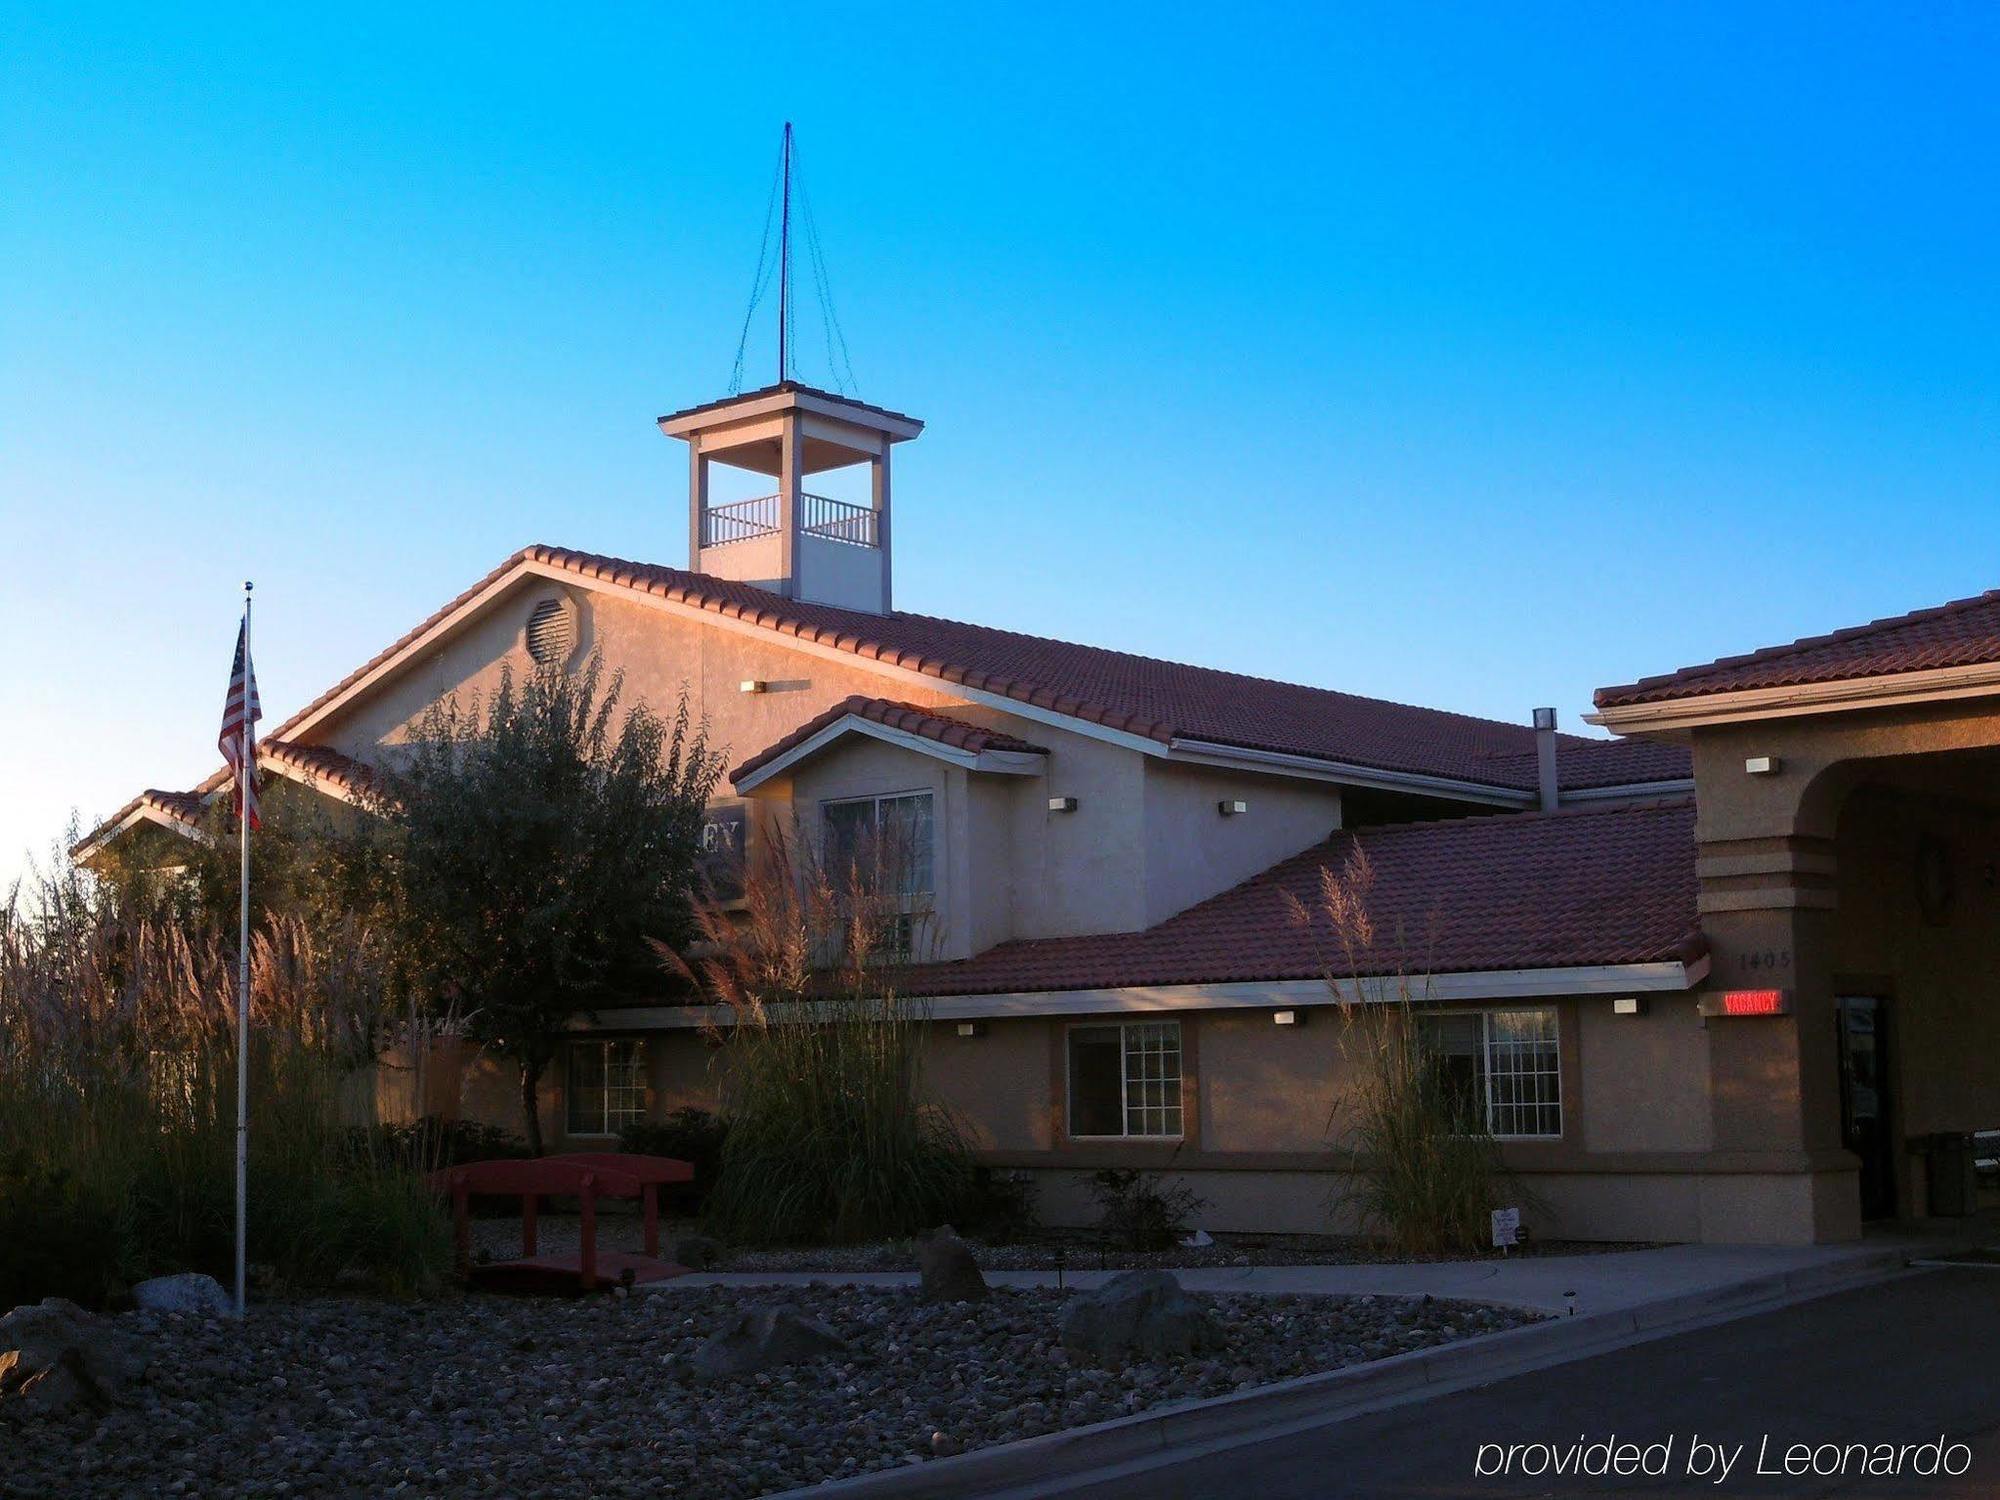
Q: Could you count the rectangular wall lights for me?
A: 7